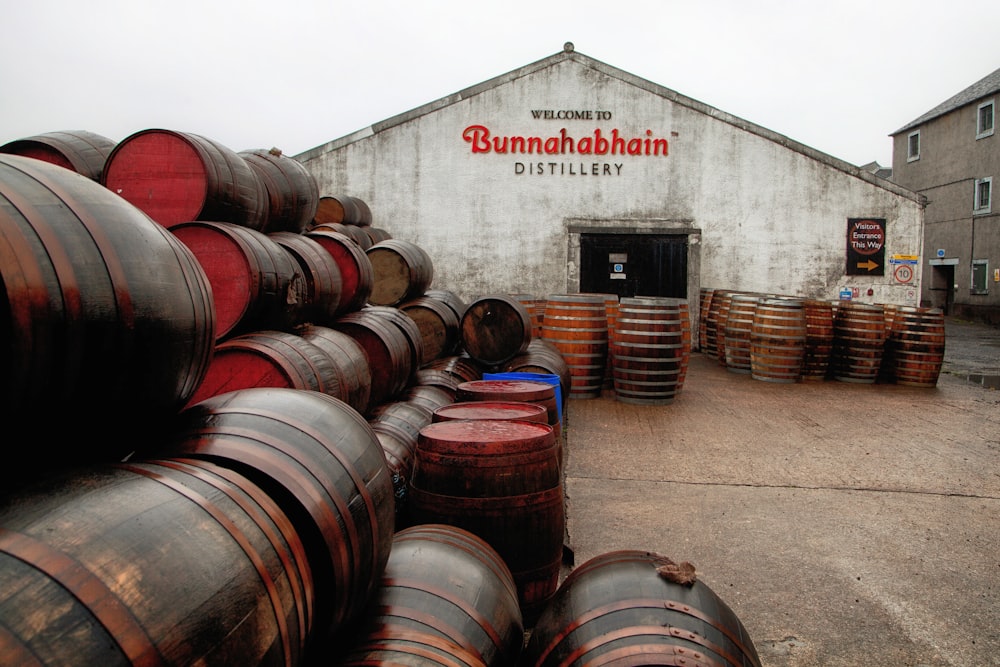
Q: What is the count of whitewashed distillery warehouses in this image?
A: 1